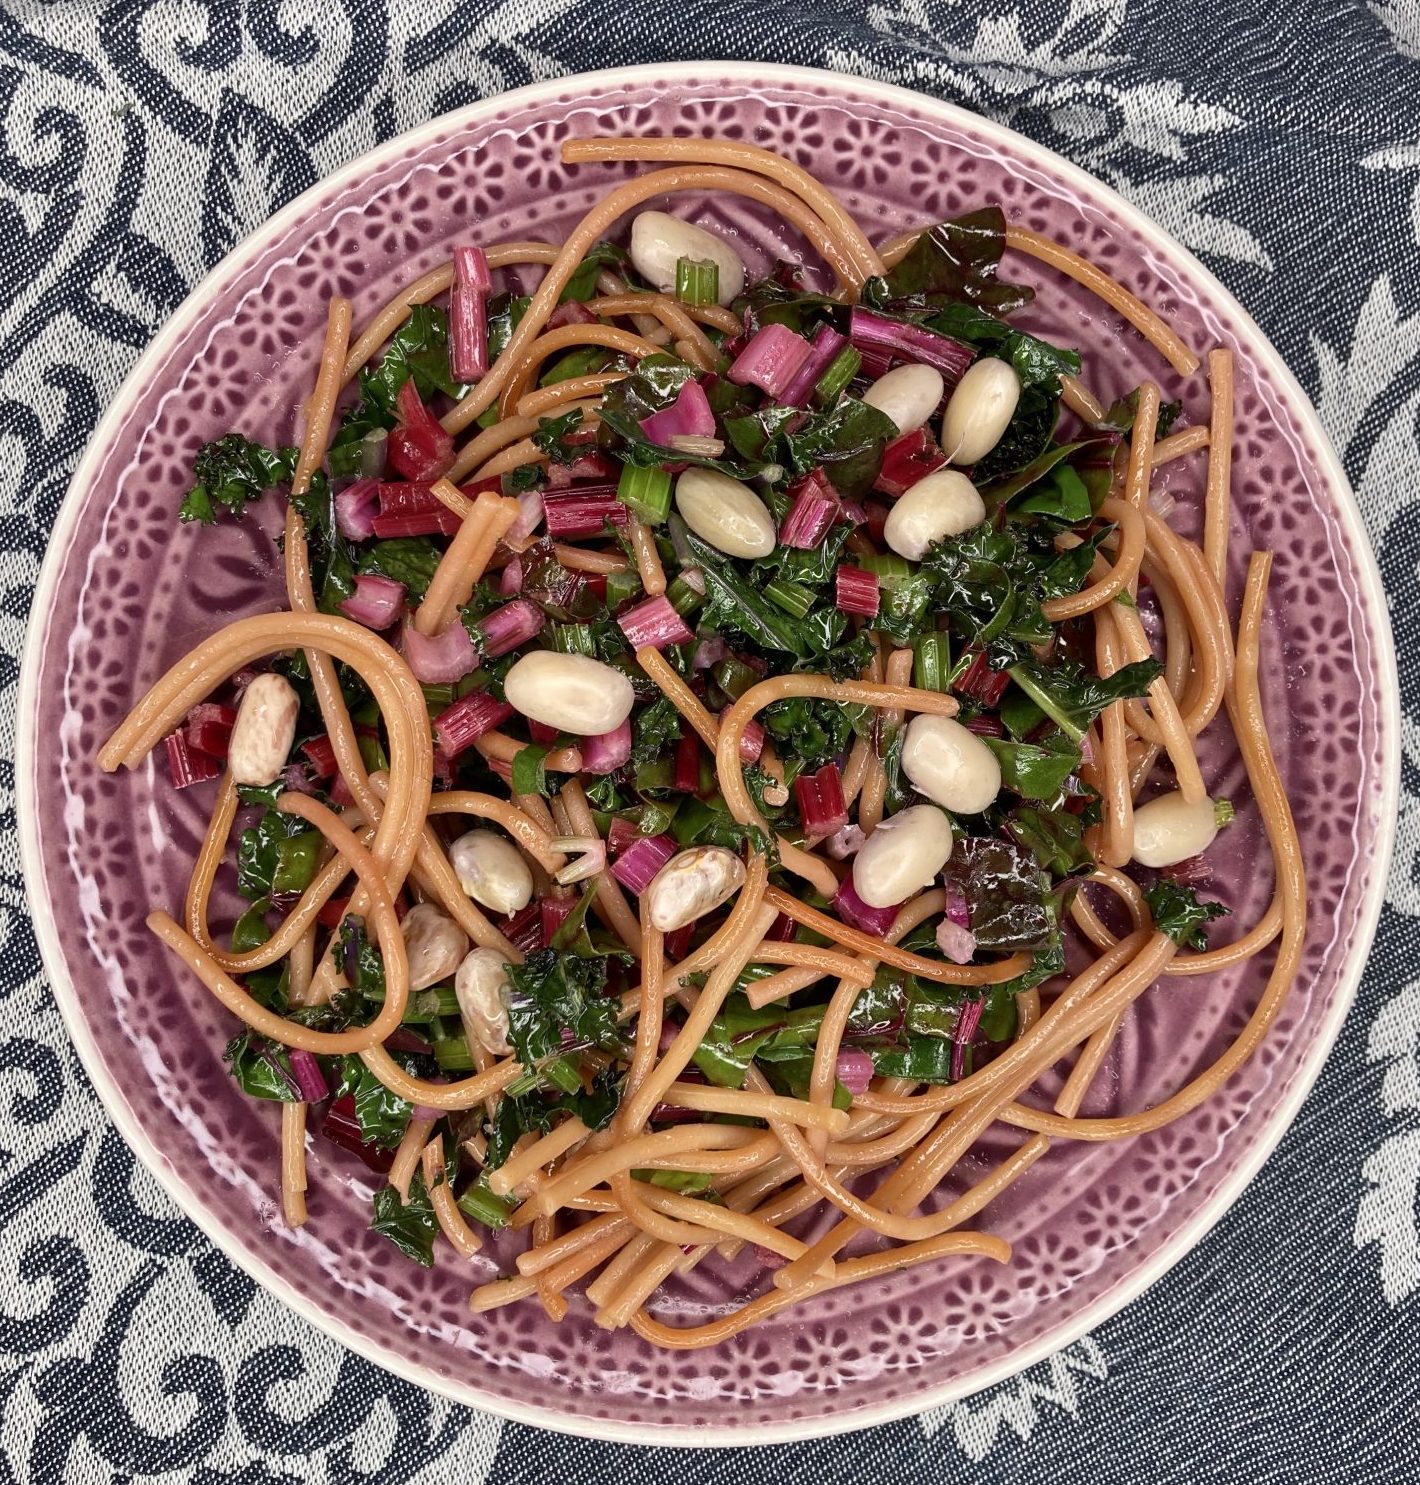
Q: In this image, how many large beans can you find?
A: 14